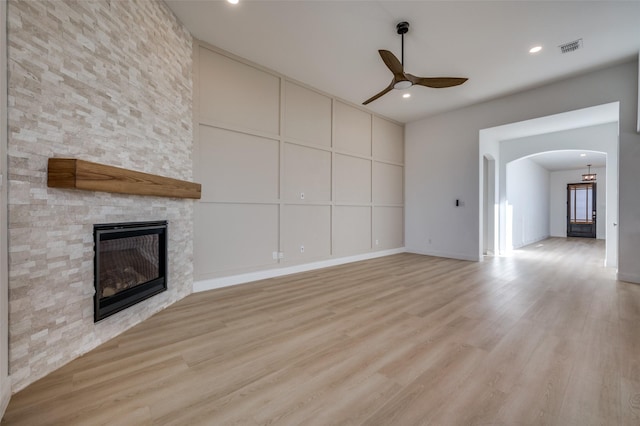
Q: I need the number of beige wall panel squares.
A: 12